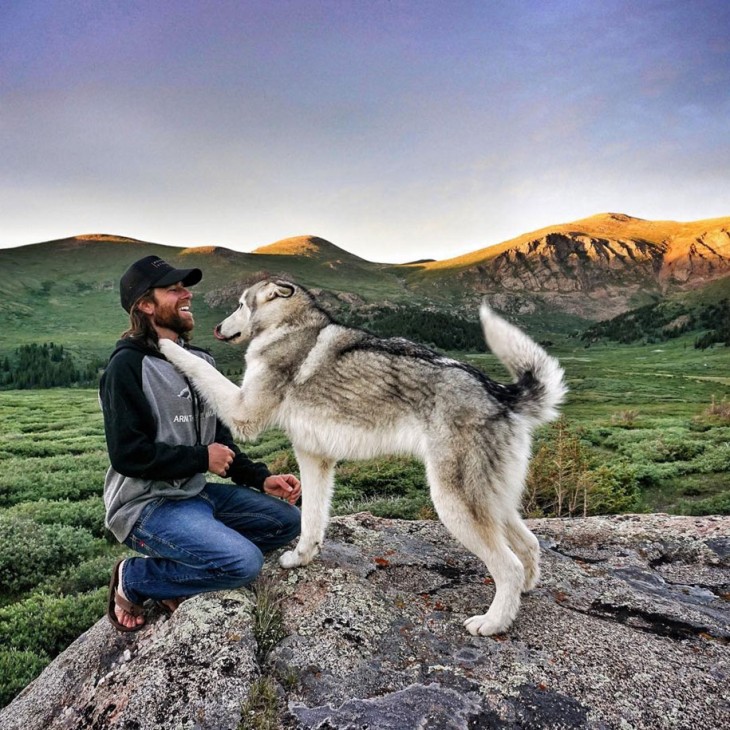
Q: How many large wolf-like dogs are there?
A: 1